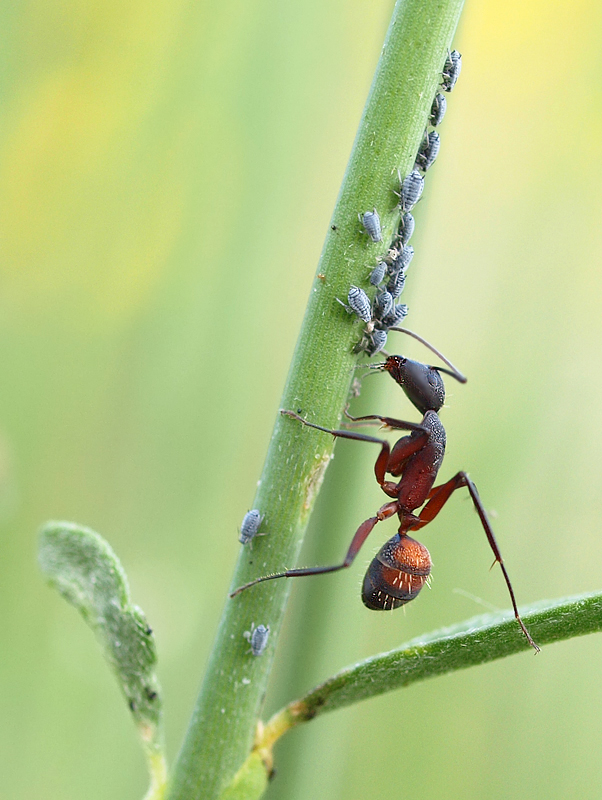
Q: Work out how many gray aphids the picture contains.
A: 15